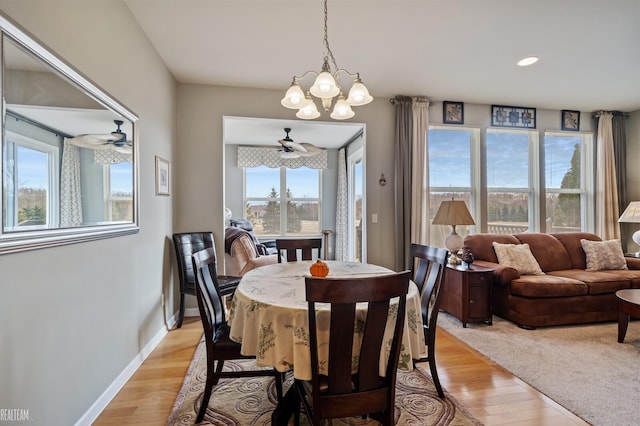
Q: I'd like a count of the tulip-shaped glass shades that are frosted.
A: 5